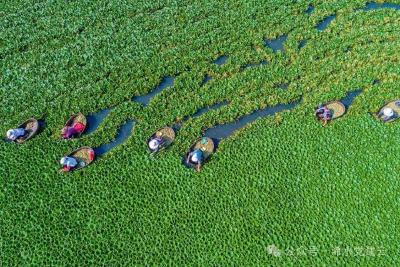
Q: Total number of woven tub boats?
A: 7